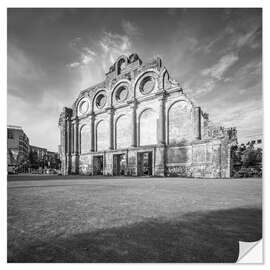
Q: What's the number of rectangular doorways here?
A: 3